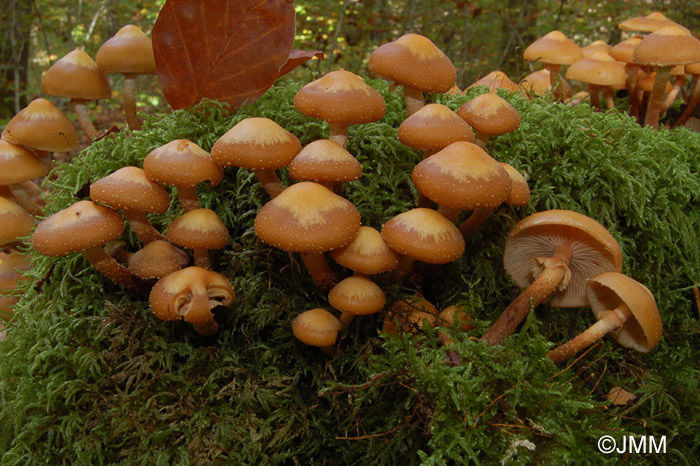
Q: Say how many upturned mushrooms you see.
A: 2